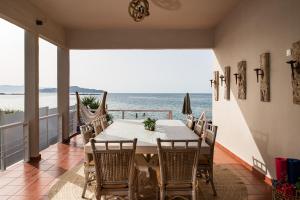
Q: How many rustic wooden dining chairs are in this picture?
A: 8